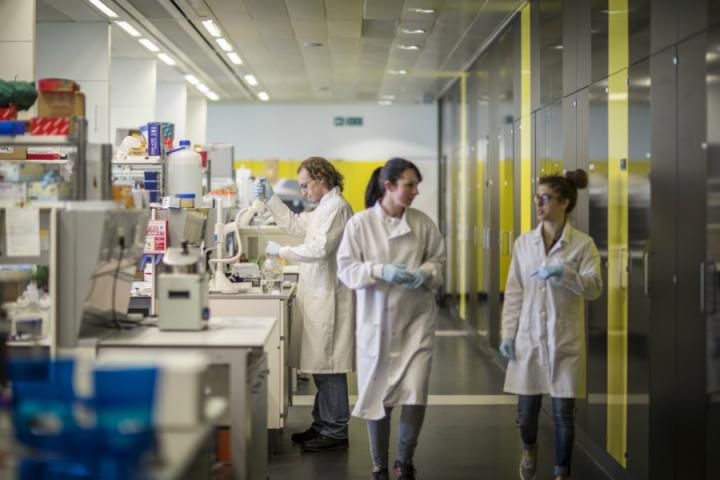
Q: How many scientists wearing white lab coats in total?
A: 3